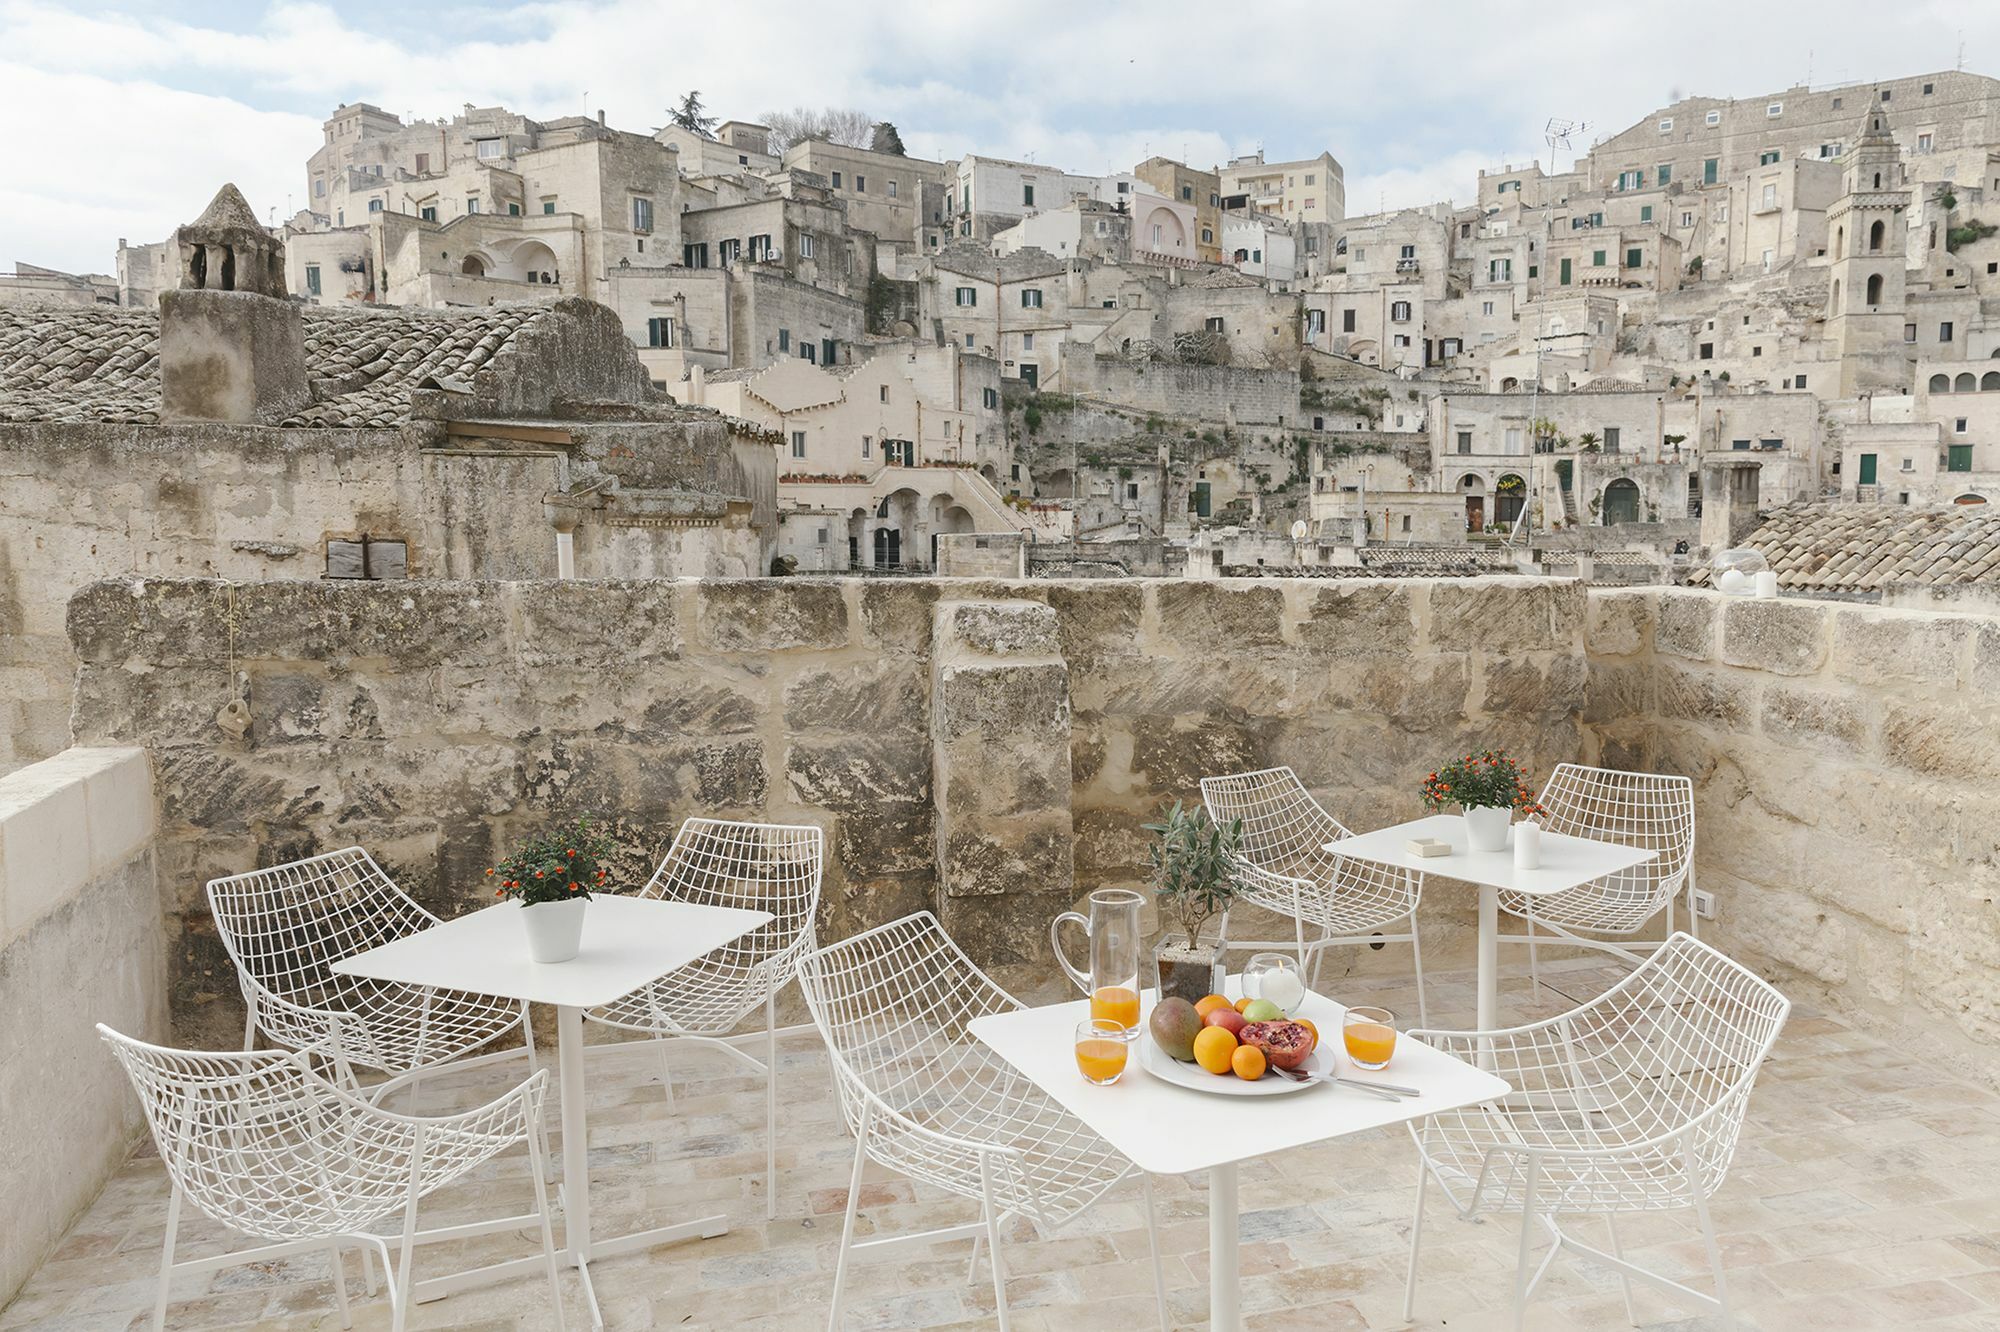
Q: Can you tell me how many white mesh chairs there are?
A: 7